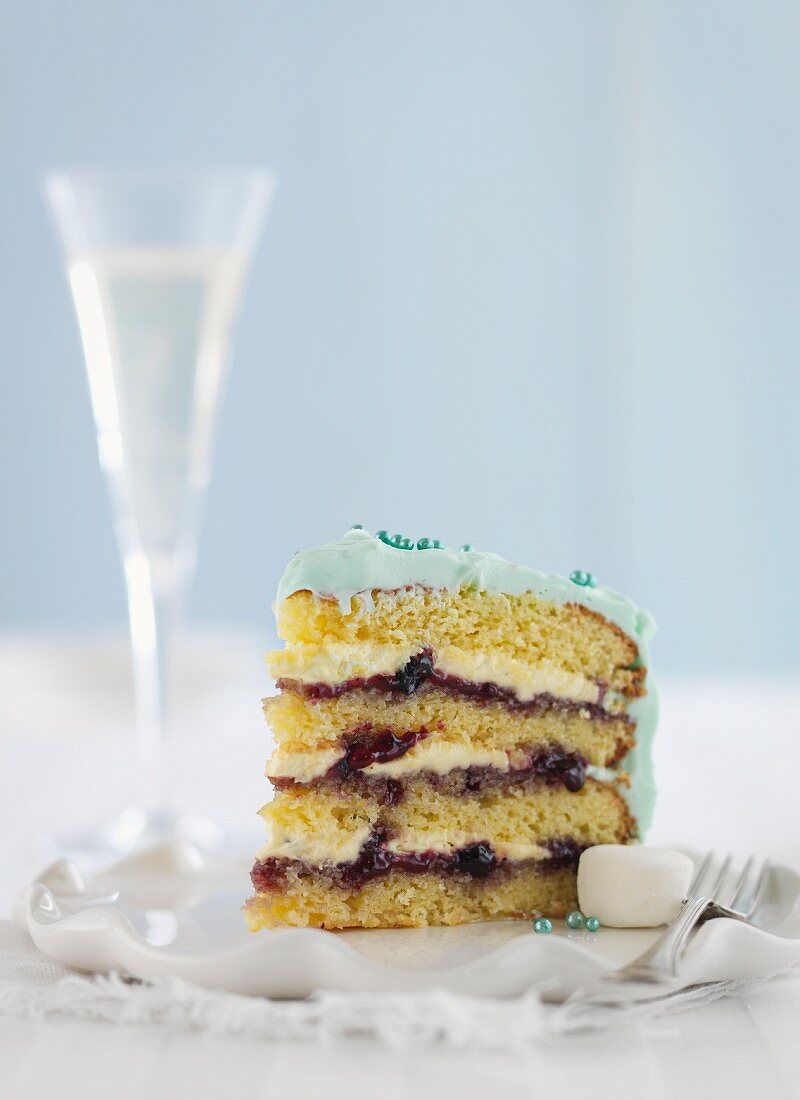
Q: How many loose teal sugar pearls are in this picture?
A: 3